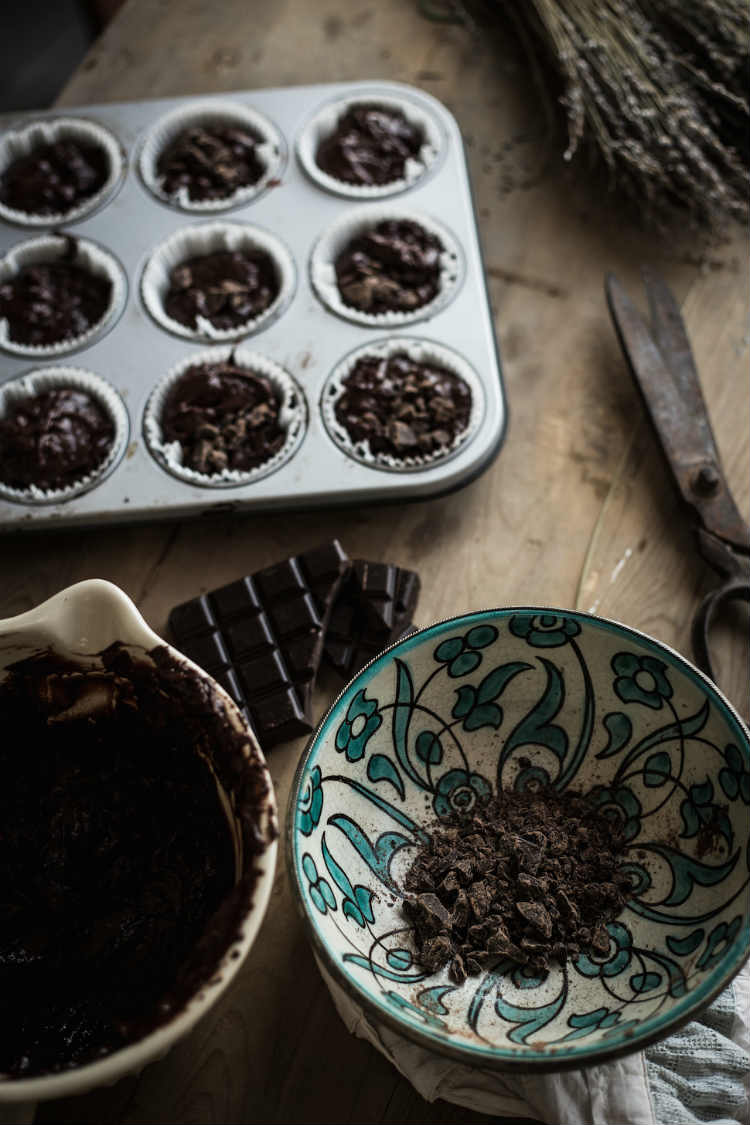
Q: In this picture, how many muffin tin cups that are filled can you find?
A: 9